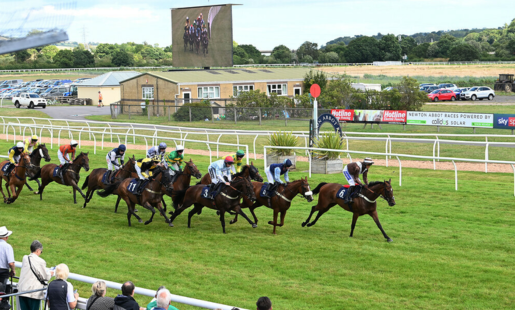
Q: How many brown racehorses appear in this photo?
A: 11